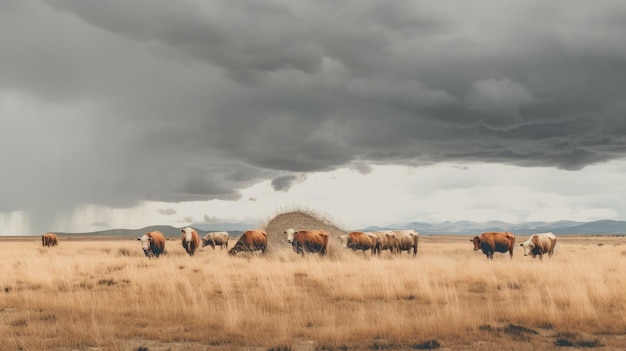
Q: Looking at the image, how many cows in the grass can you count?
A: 11